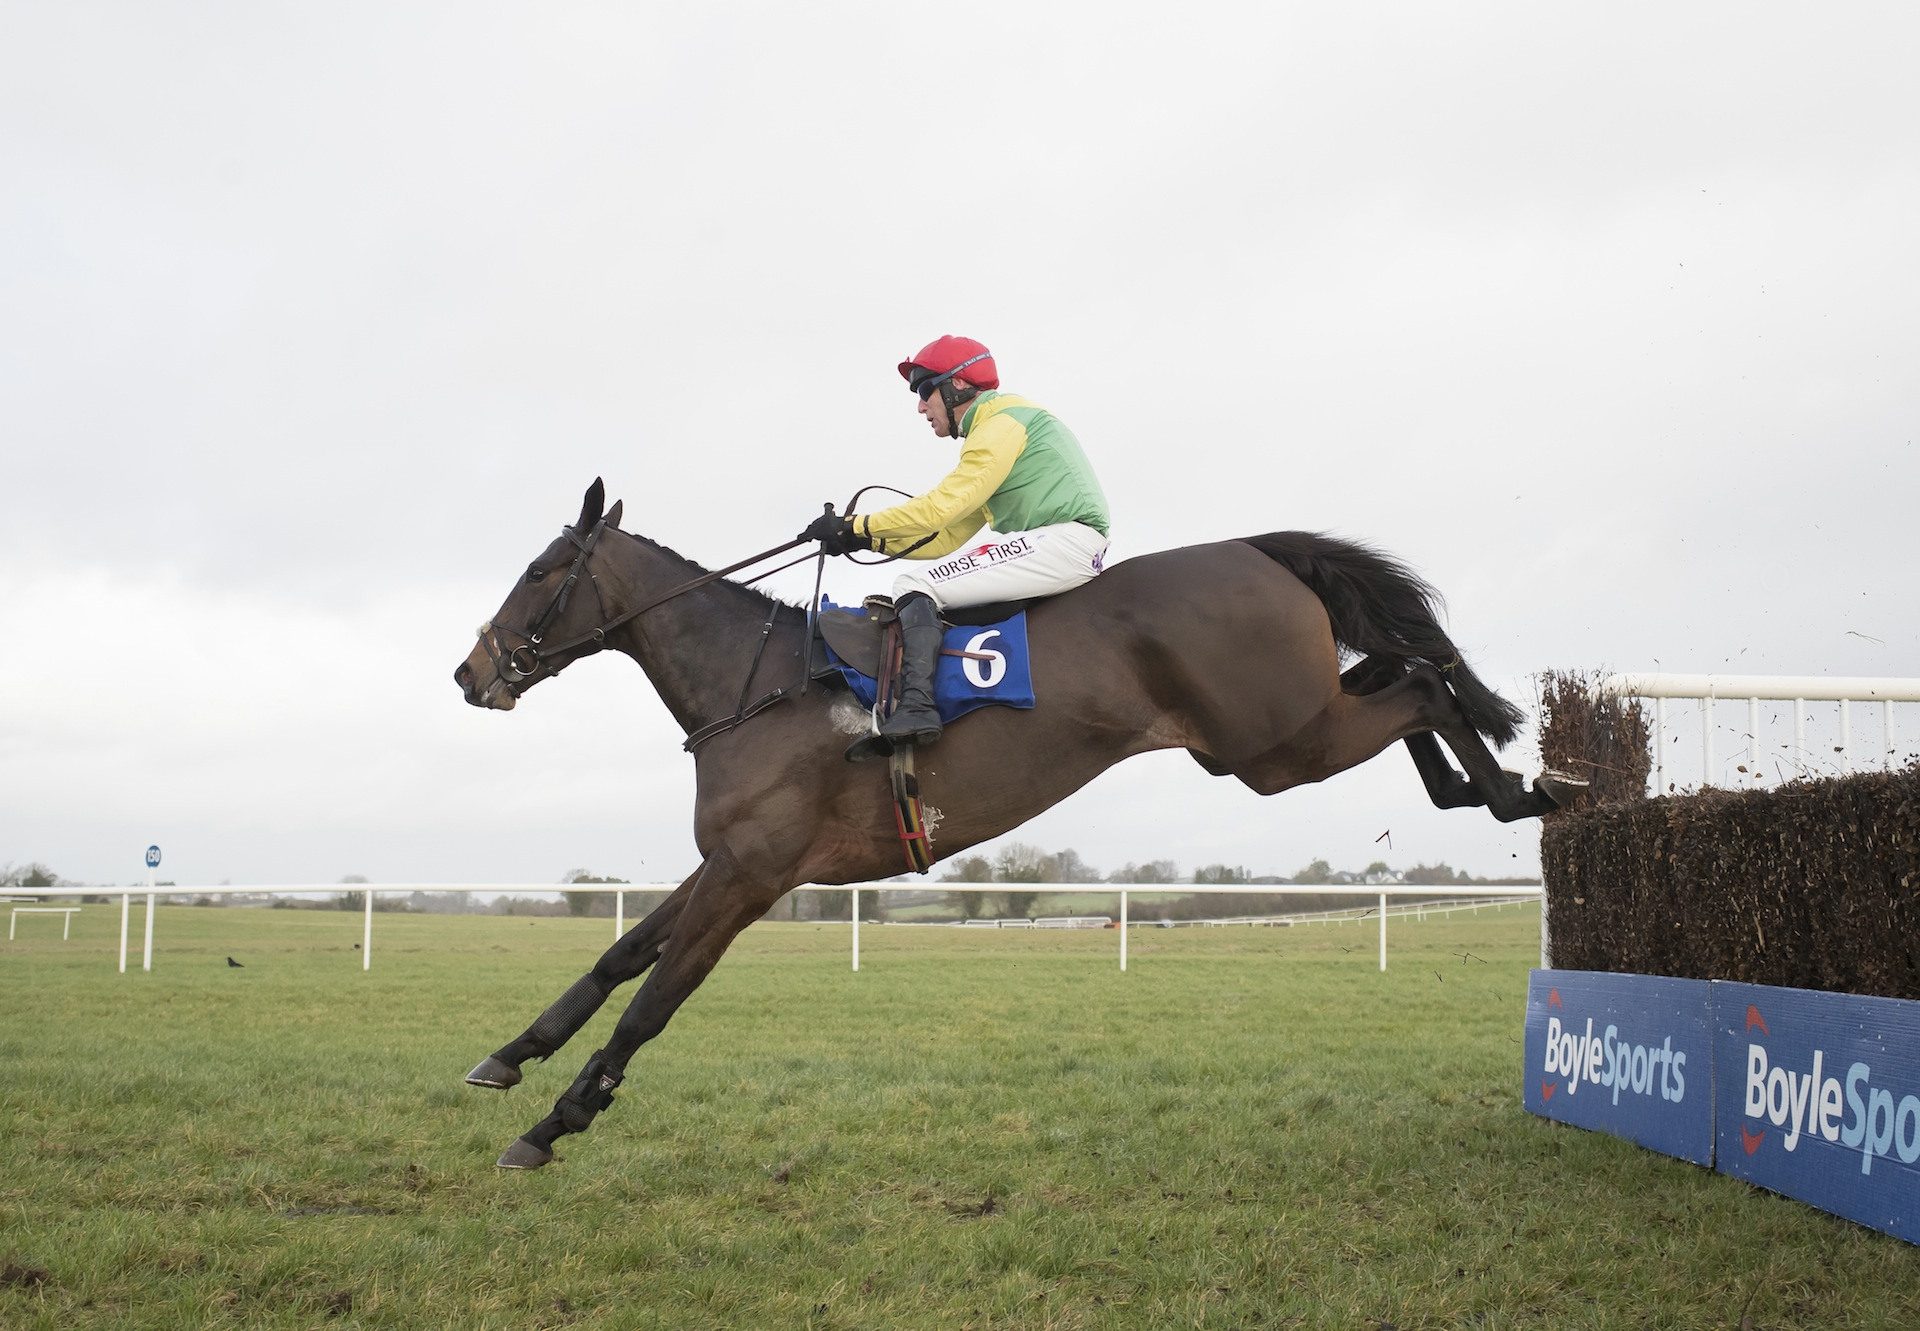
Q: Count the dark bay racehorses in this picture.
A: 1